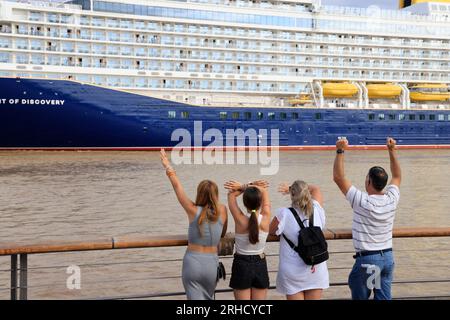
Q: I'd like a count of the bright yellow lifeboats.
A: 3